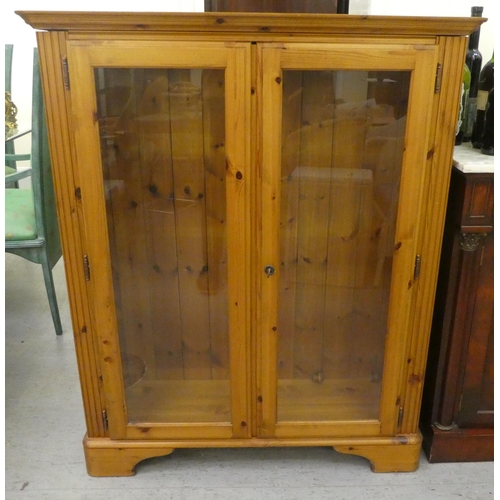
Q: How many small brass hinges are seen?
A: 6